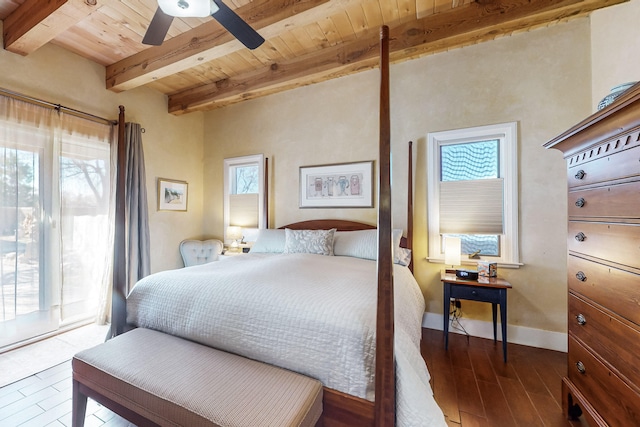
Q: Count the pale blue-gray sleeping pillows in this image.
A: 2